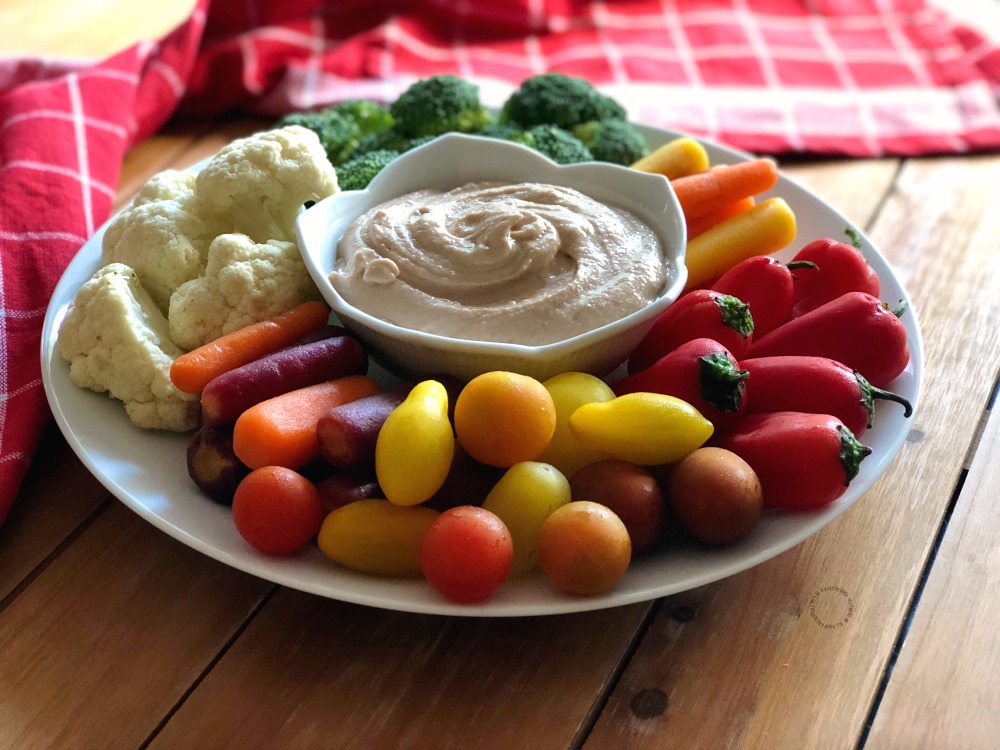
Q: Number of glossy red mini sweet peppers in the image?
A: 7